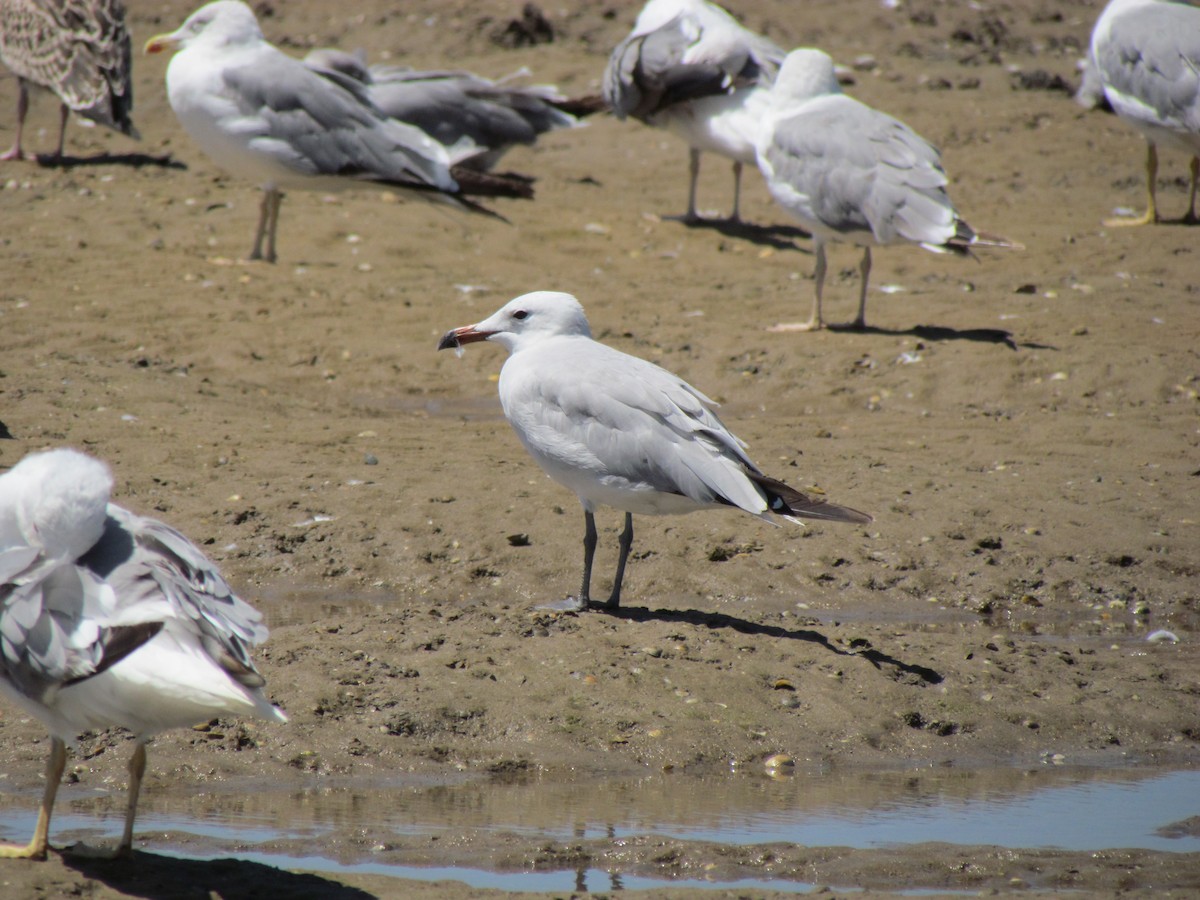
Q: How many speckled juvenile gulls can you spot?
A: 1